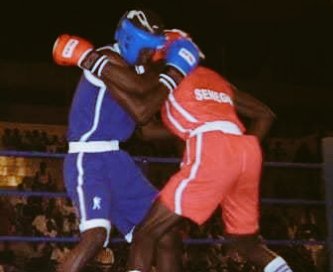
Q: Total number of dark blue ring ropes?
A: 3